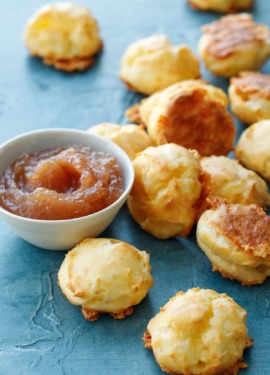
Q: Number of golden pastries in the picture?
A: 13